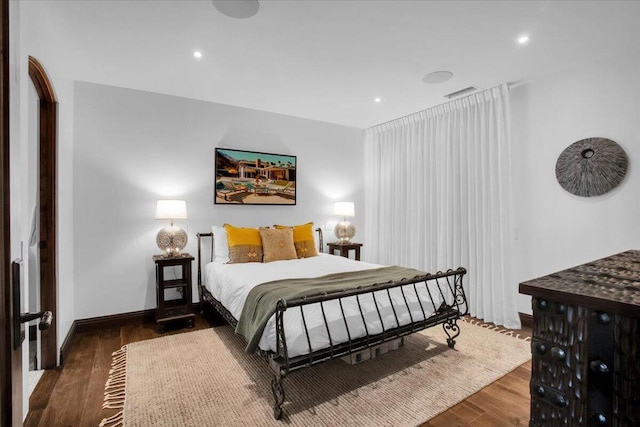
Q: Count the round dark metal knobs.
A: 9